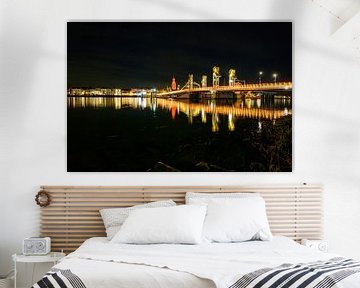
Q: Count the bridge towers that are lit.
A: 4